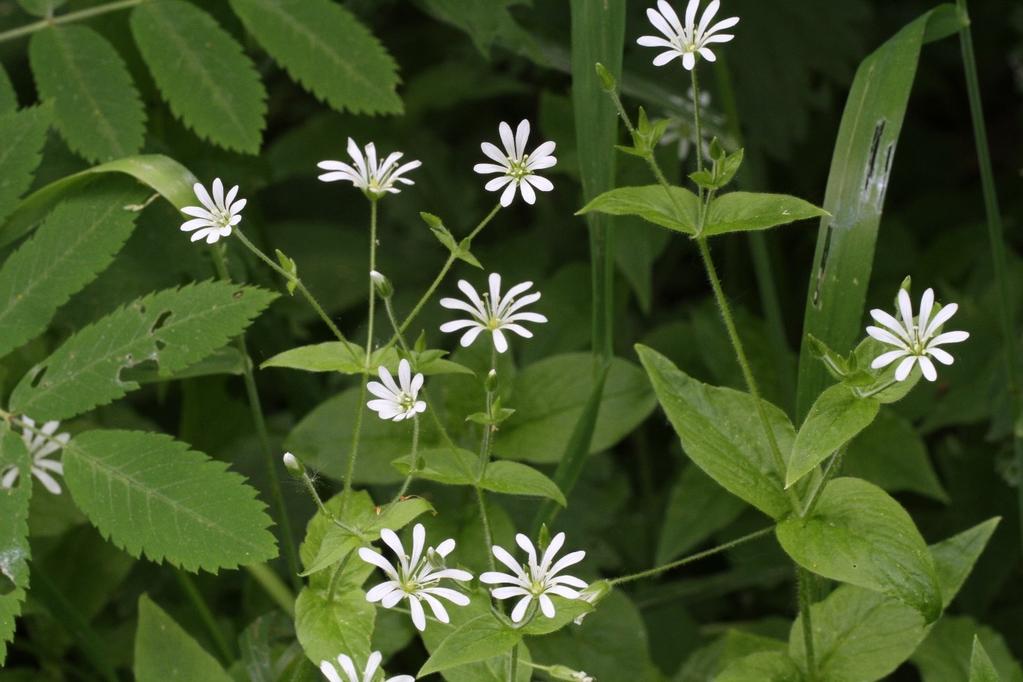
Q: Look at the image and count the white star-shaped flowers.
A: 11